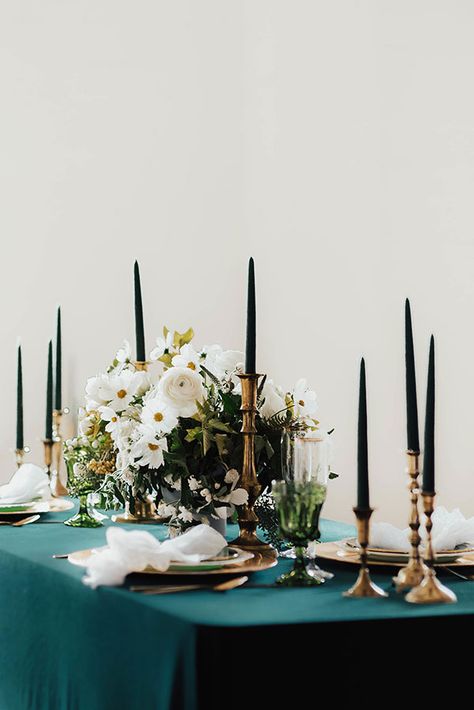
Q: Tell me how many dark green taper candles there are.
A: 8